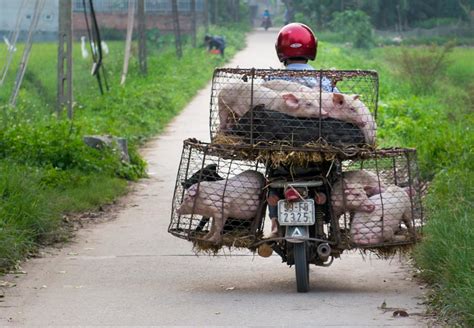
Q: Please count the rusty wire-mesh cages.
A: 3